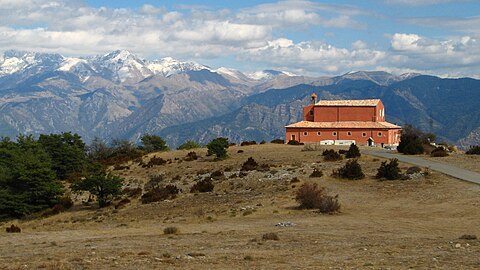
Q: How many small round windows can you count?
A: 6